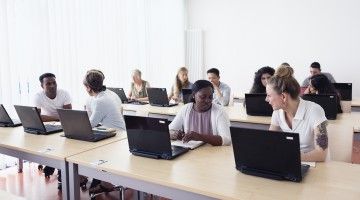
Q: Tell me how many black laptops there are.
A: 11